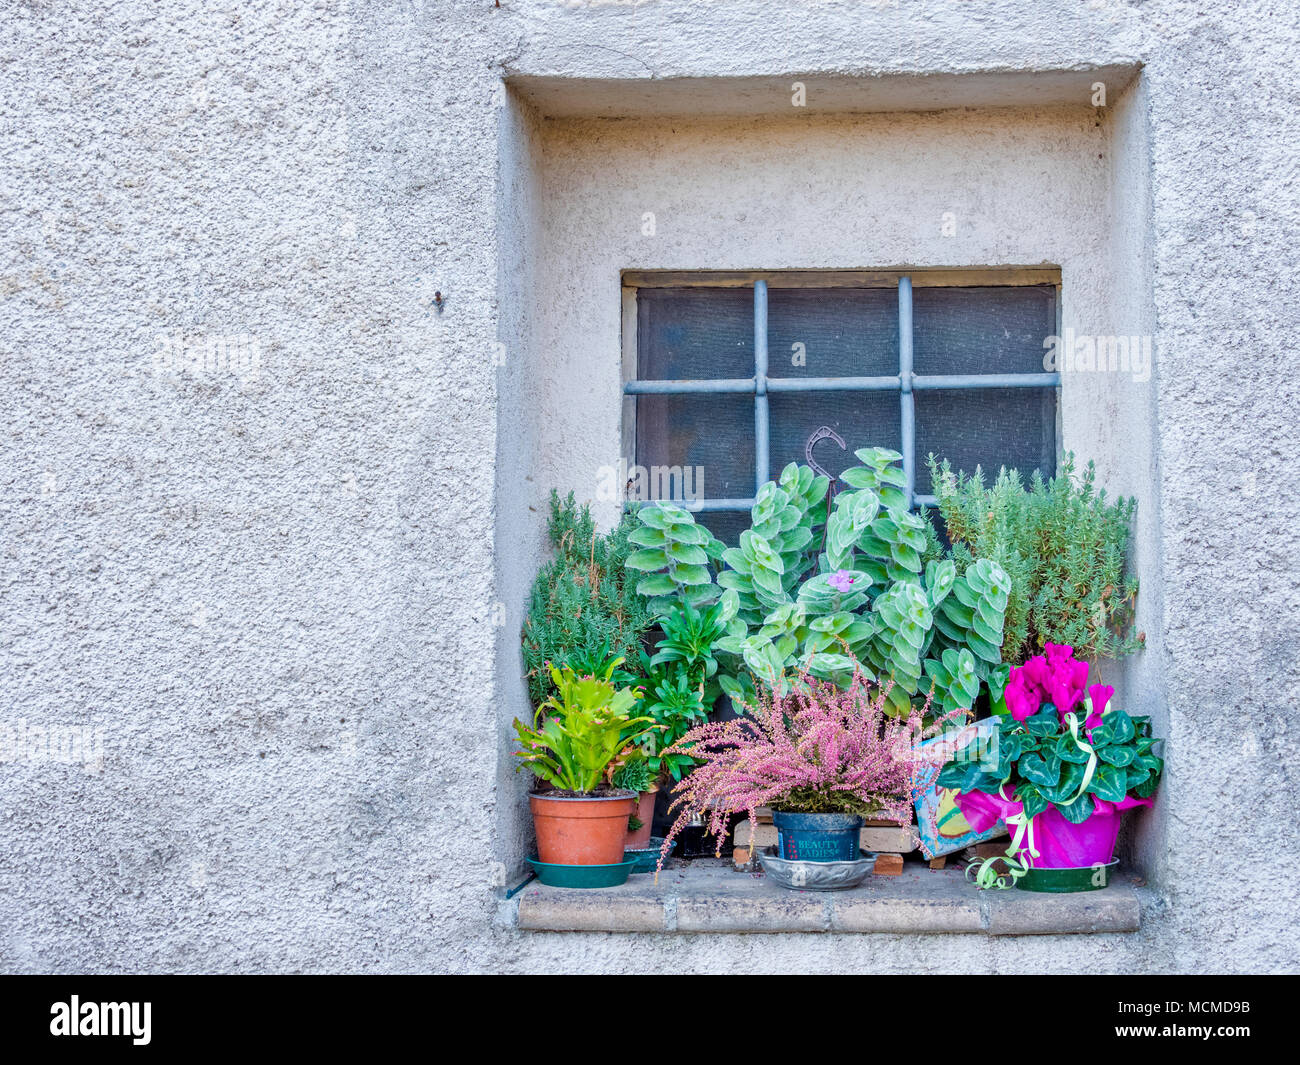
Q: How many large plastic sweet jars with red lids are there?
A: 0